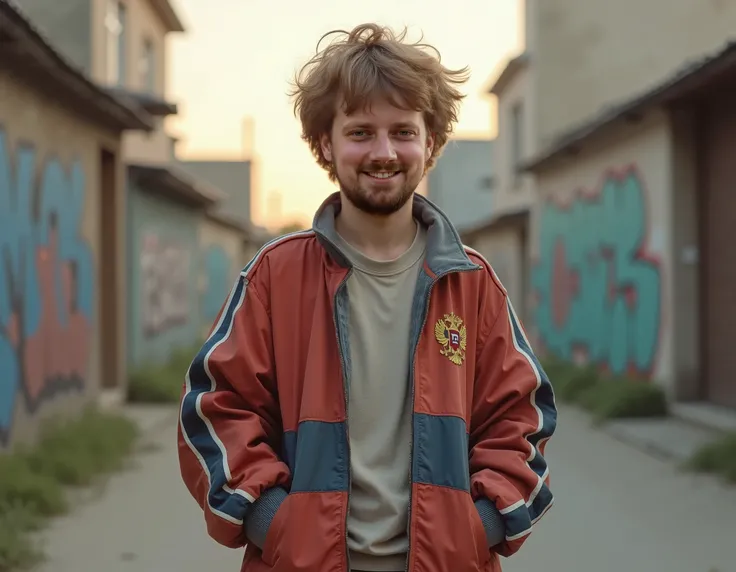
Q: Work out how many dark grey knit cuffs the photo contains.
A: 2